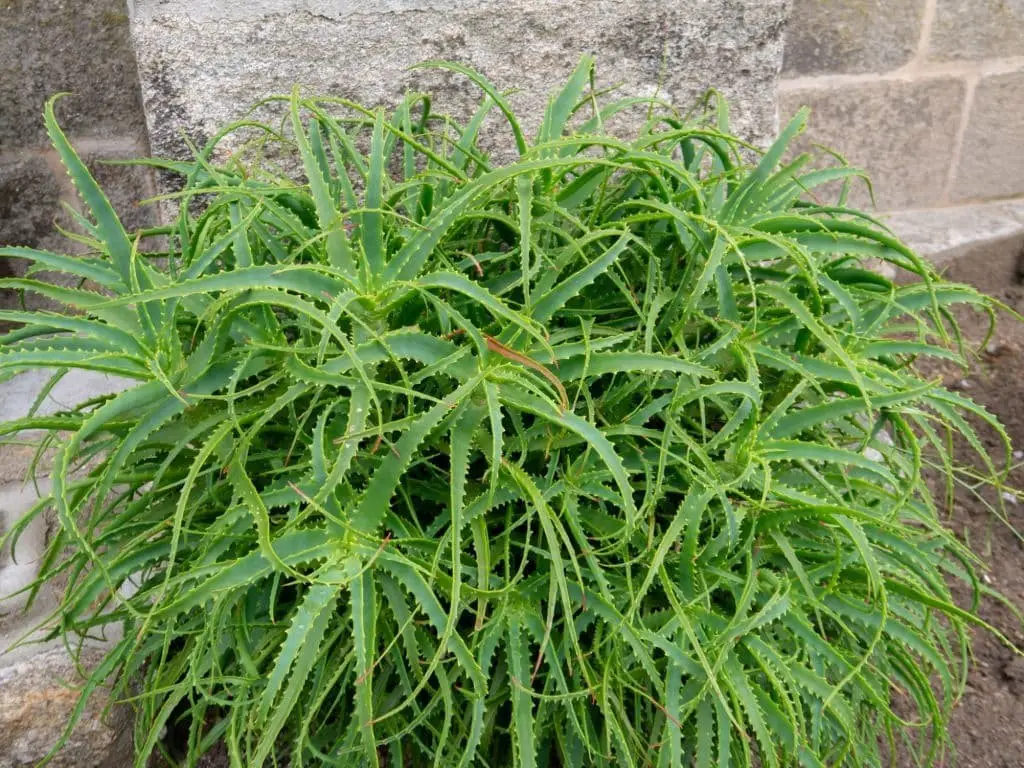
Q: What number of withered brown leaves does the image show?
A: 1